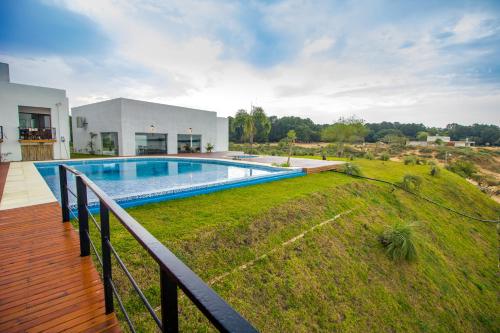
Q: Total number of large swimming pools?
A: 1